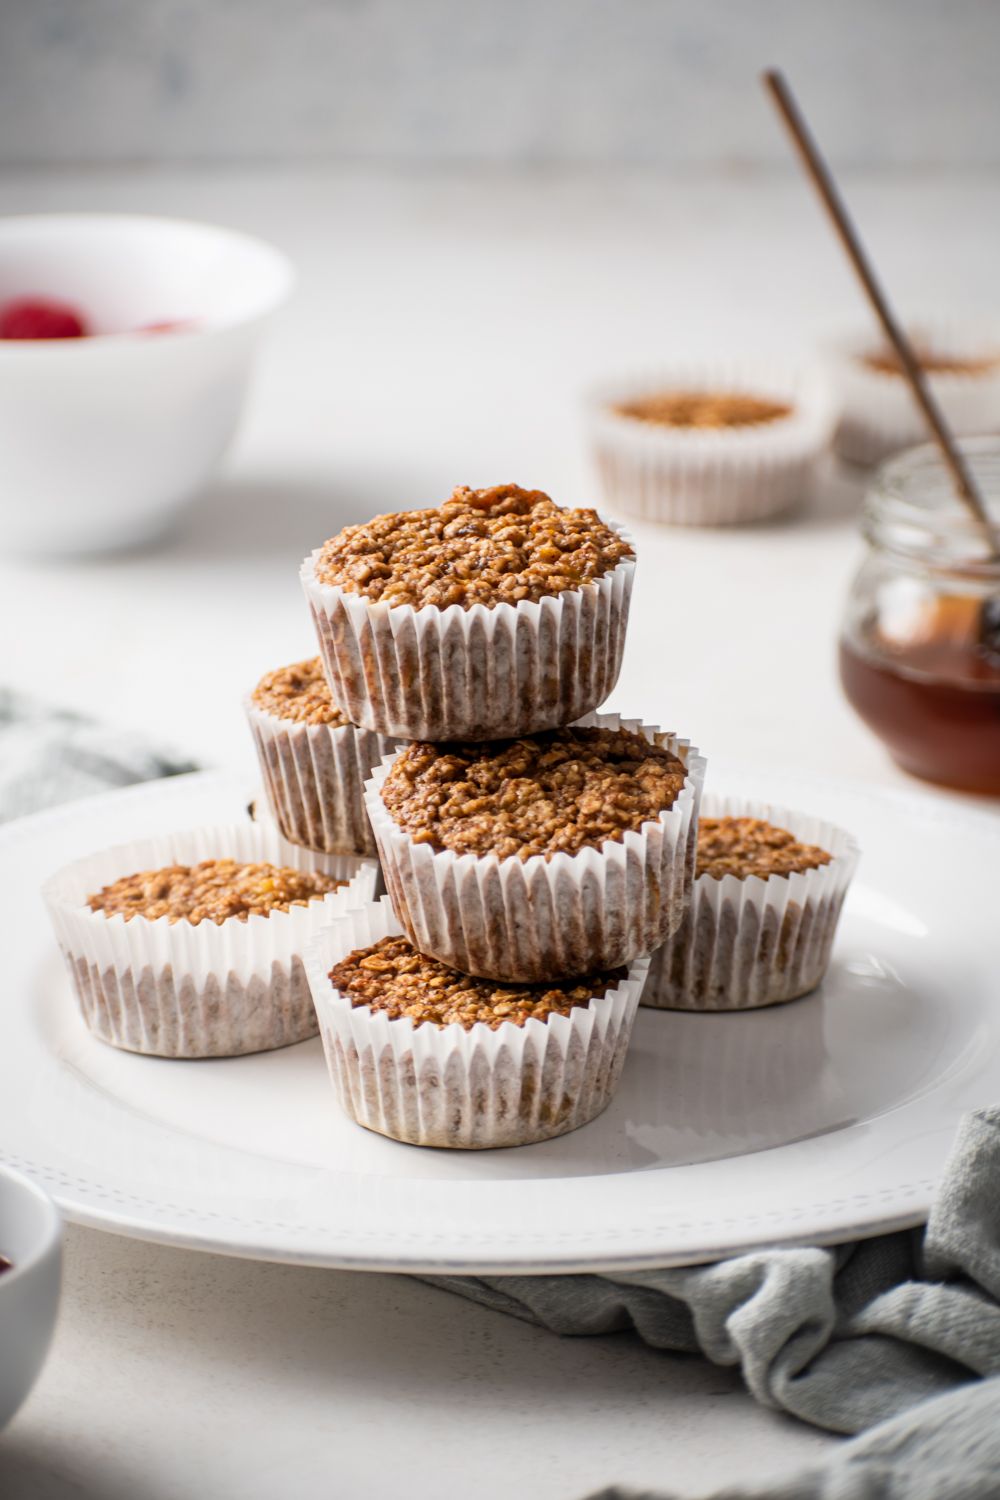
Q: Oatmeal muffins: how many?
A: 8